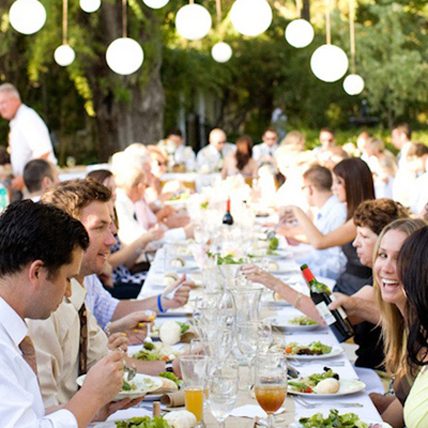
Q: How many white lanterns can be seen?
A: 11